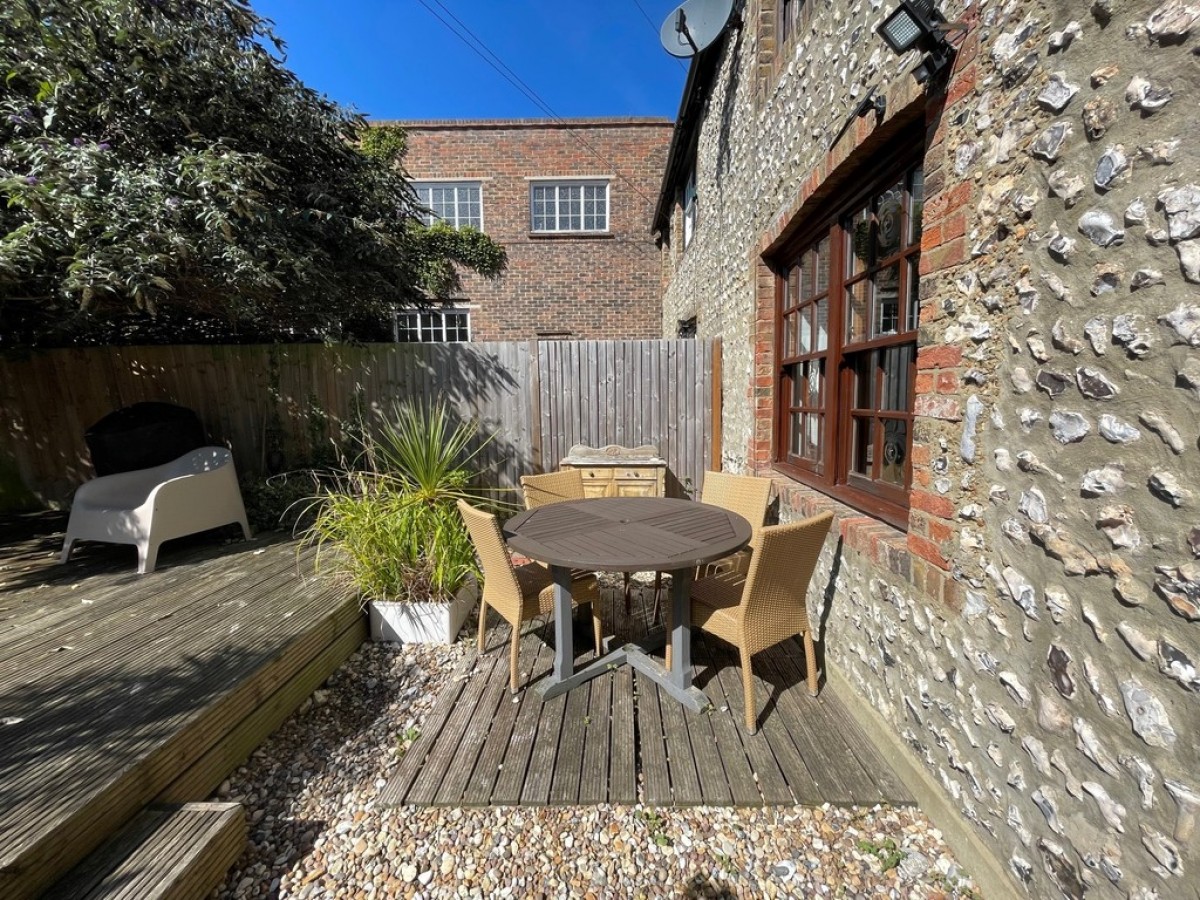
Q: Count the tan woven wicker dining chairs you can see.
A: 4